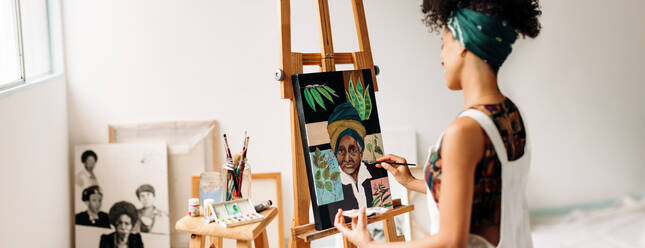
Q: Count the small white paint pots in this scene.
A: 2